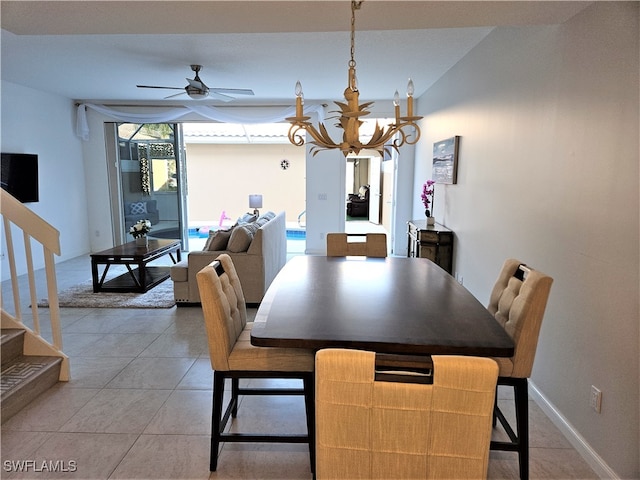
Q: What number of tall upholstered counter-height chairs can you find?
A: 4